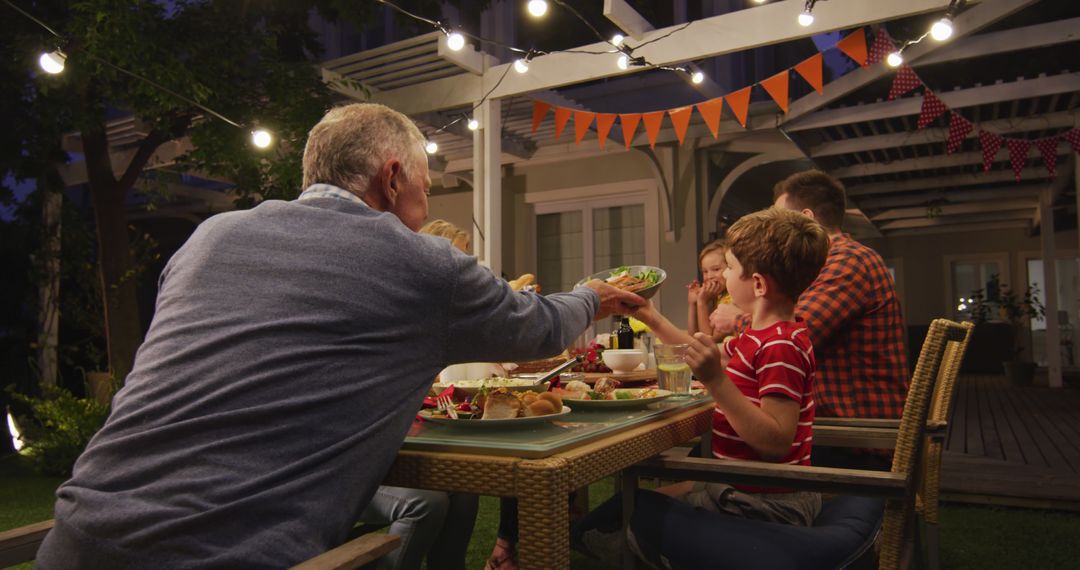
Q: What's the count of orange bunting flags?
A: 12